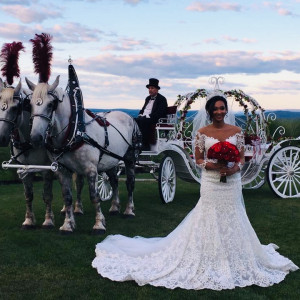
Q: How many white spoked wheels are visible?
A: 4